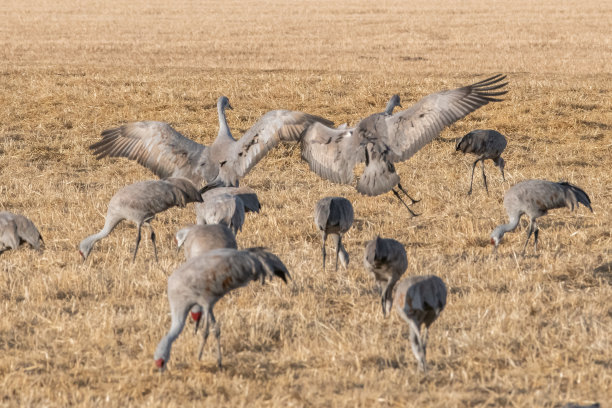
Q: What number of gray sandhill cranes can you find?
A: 13